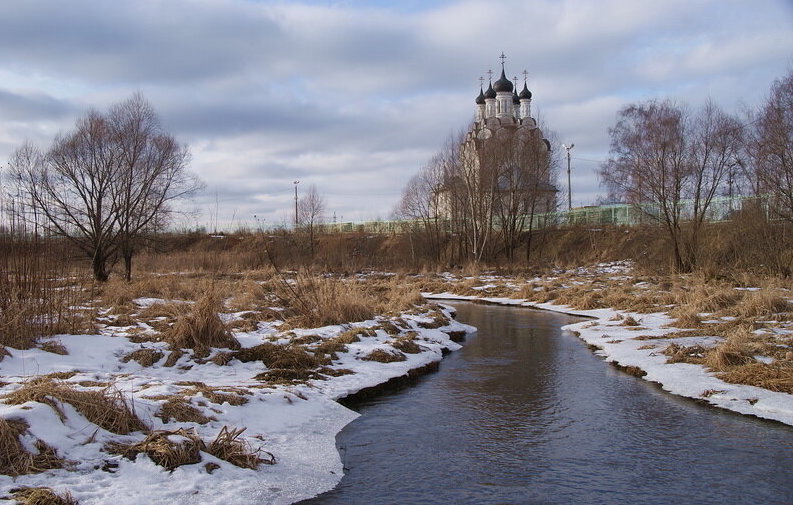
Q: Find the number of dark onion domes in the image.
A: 5